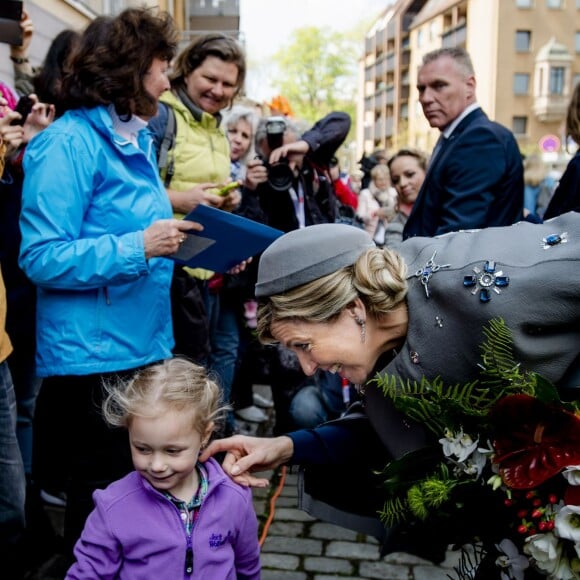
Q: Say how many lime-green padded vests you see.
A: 1